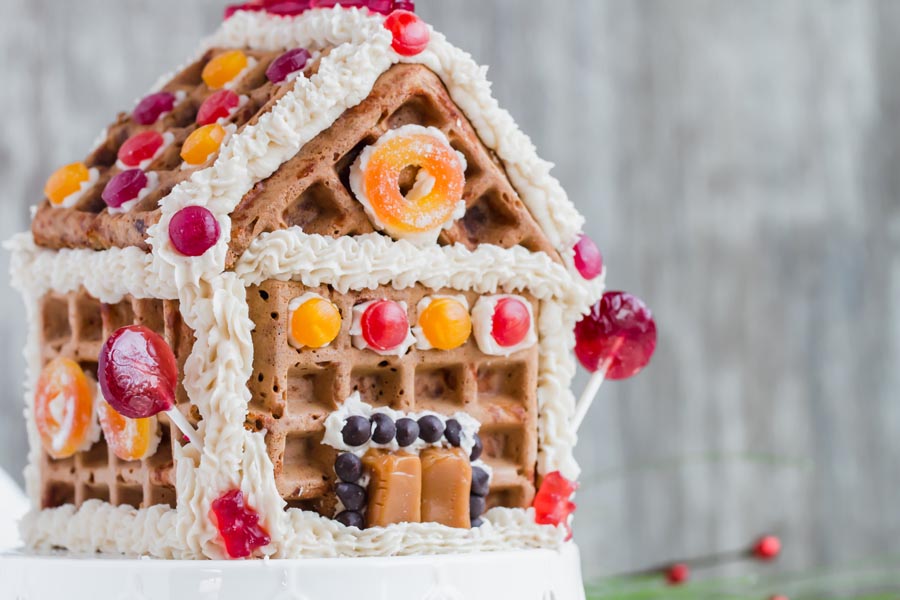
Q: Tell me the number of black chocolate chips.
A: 12